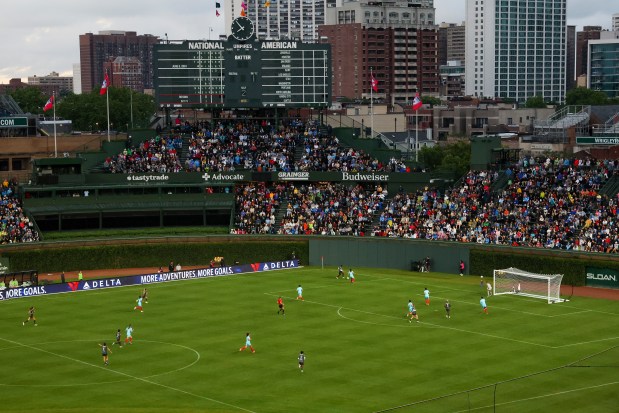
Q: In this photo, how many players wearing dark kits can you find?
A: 8